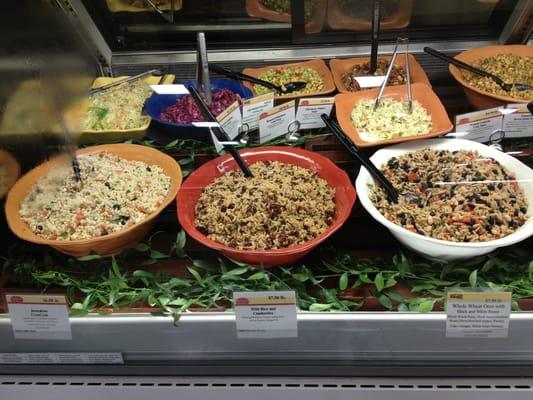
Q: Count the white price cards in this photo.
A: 9